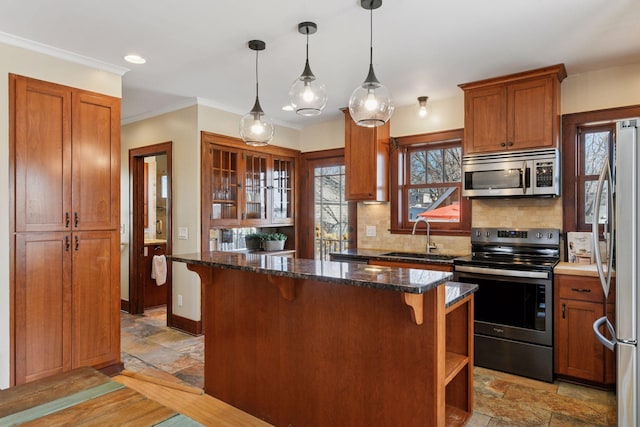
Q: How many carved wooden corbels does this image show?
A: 3